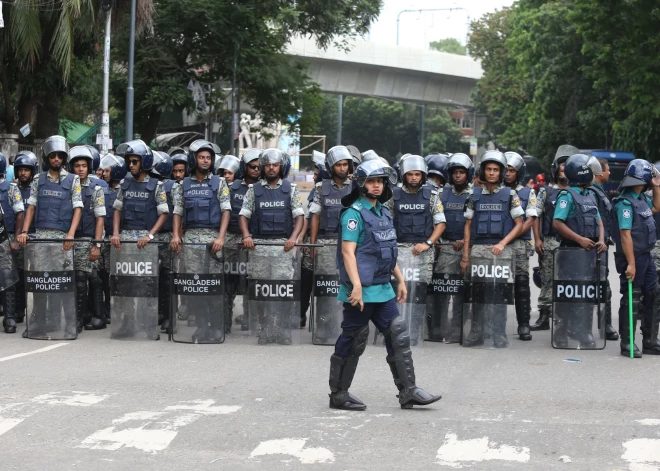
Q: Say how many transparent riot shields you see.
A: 11